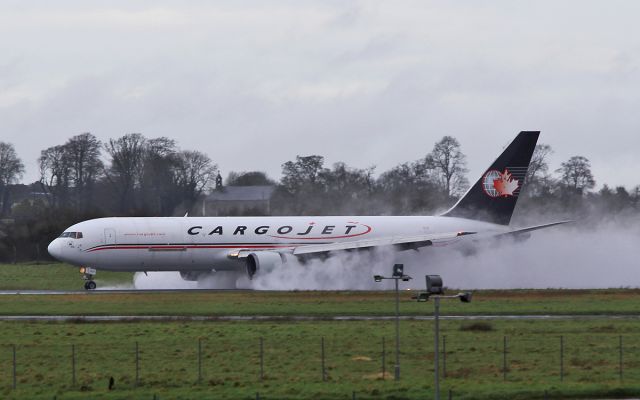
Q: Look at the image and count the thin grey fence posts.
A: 11